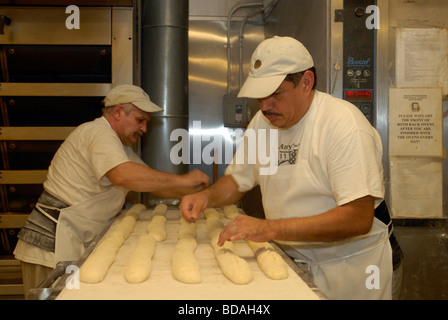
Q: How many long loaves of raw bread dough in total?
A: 5